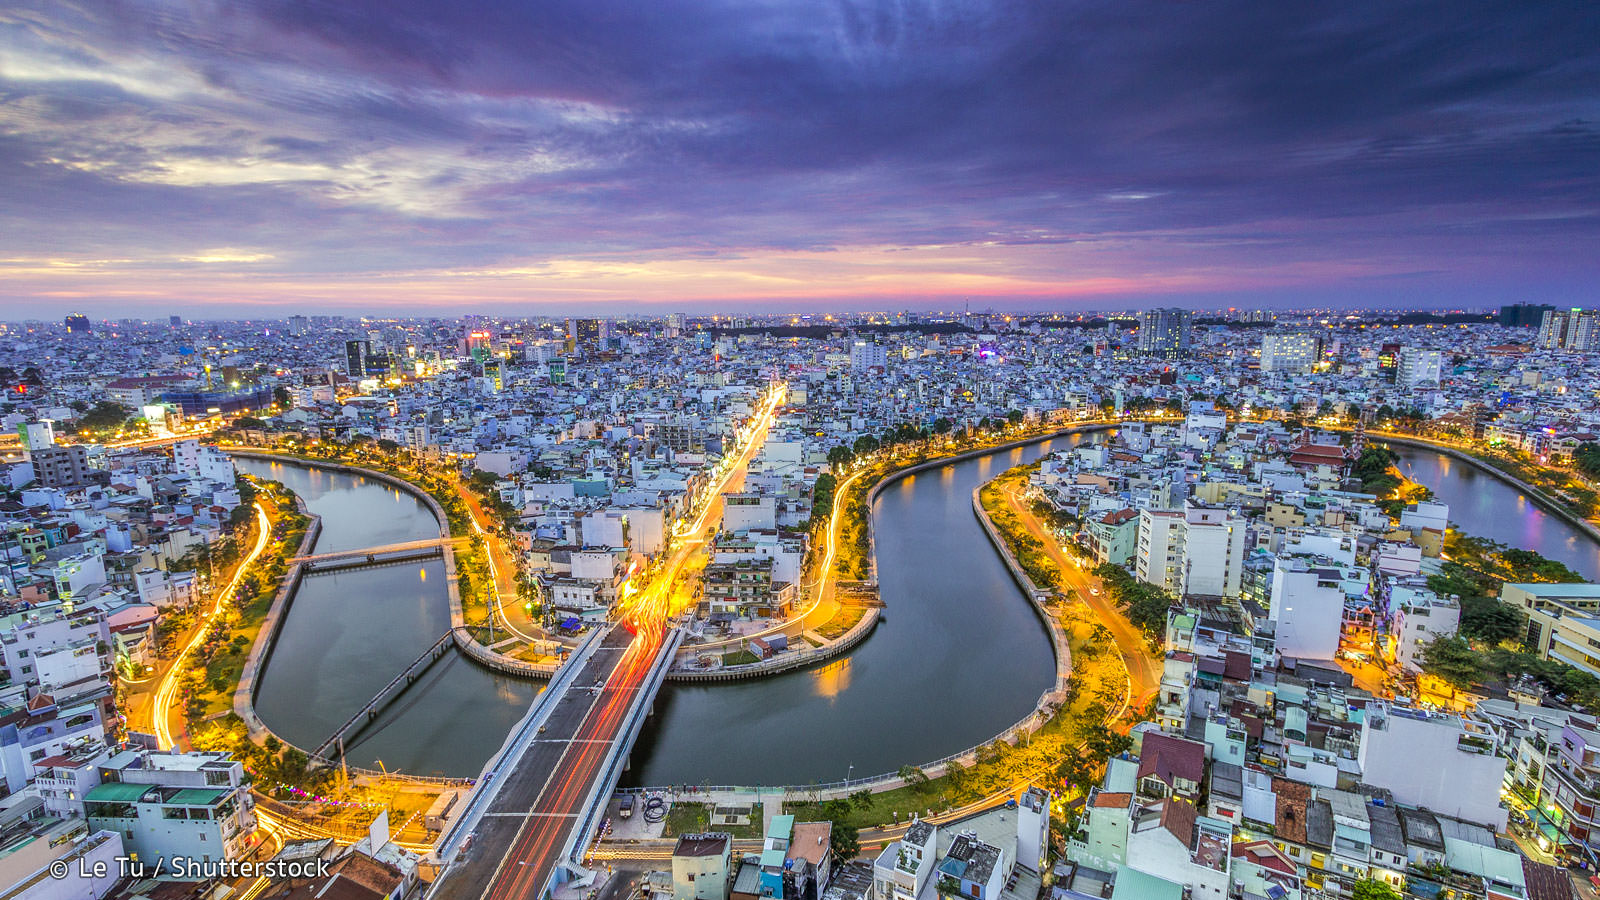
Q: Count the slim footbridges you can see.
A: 2